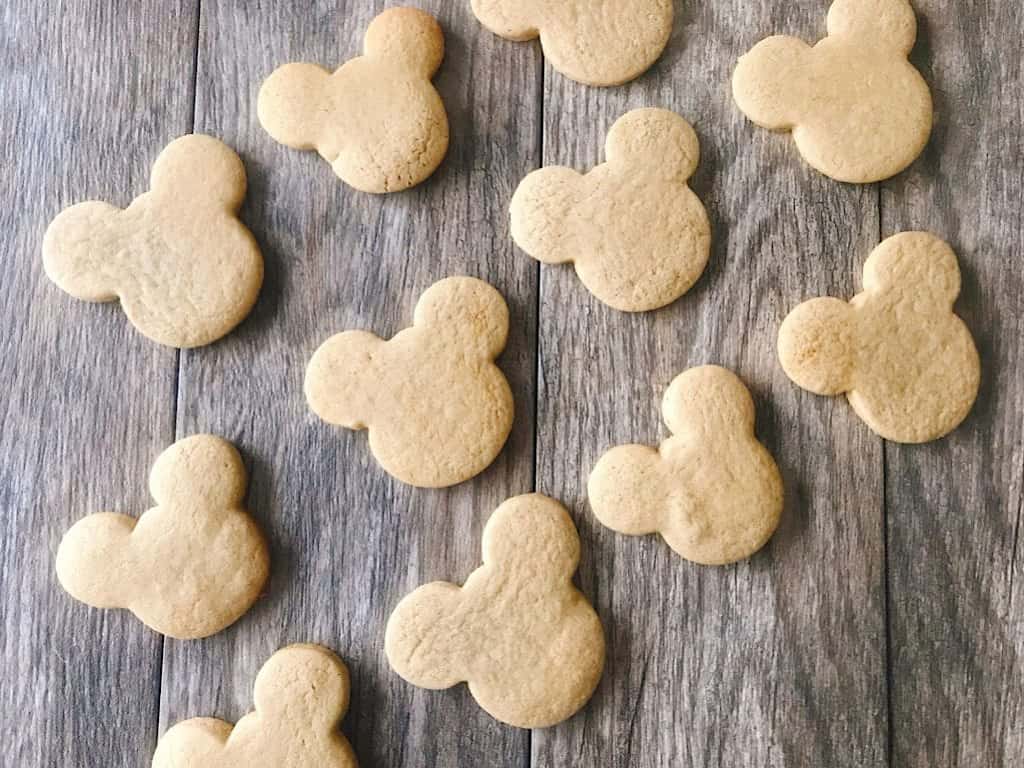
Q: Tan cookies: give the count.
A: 11